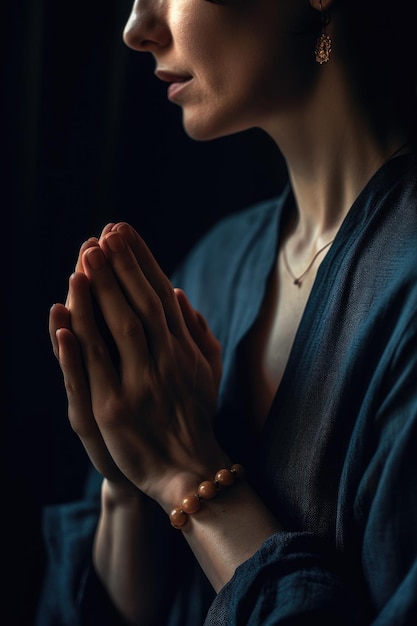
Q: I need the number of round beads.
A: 5